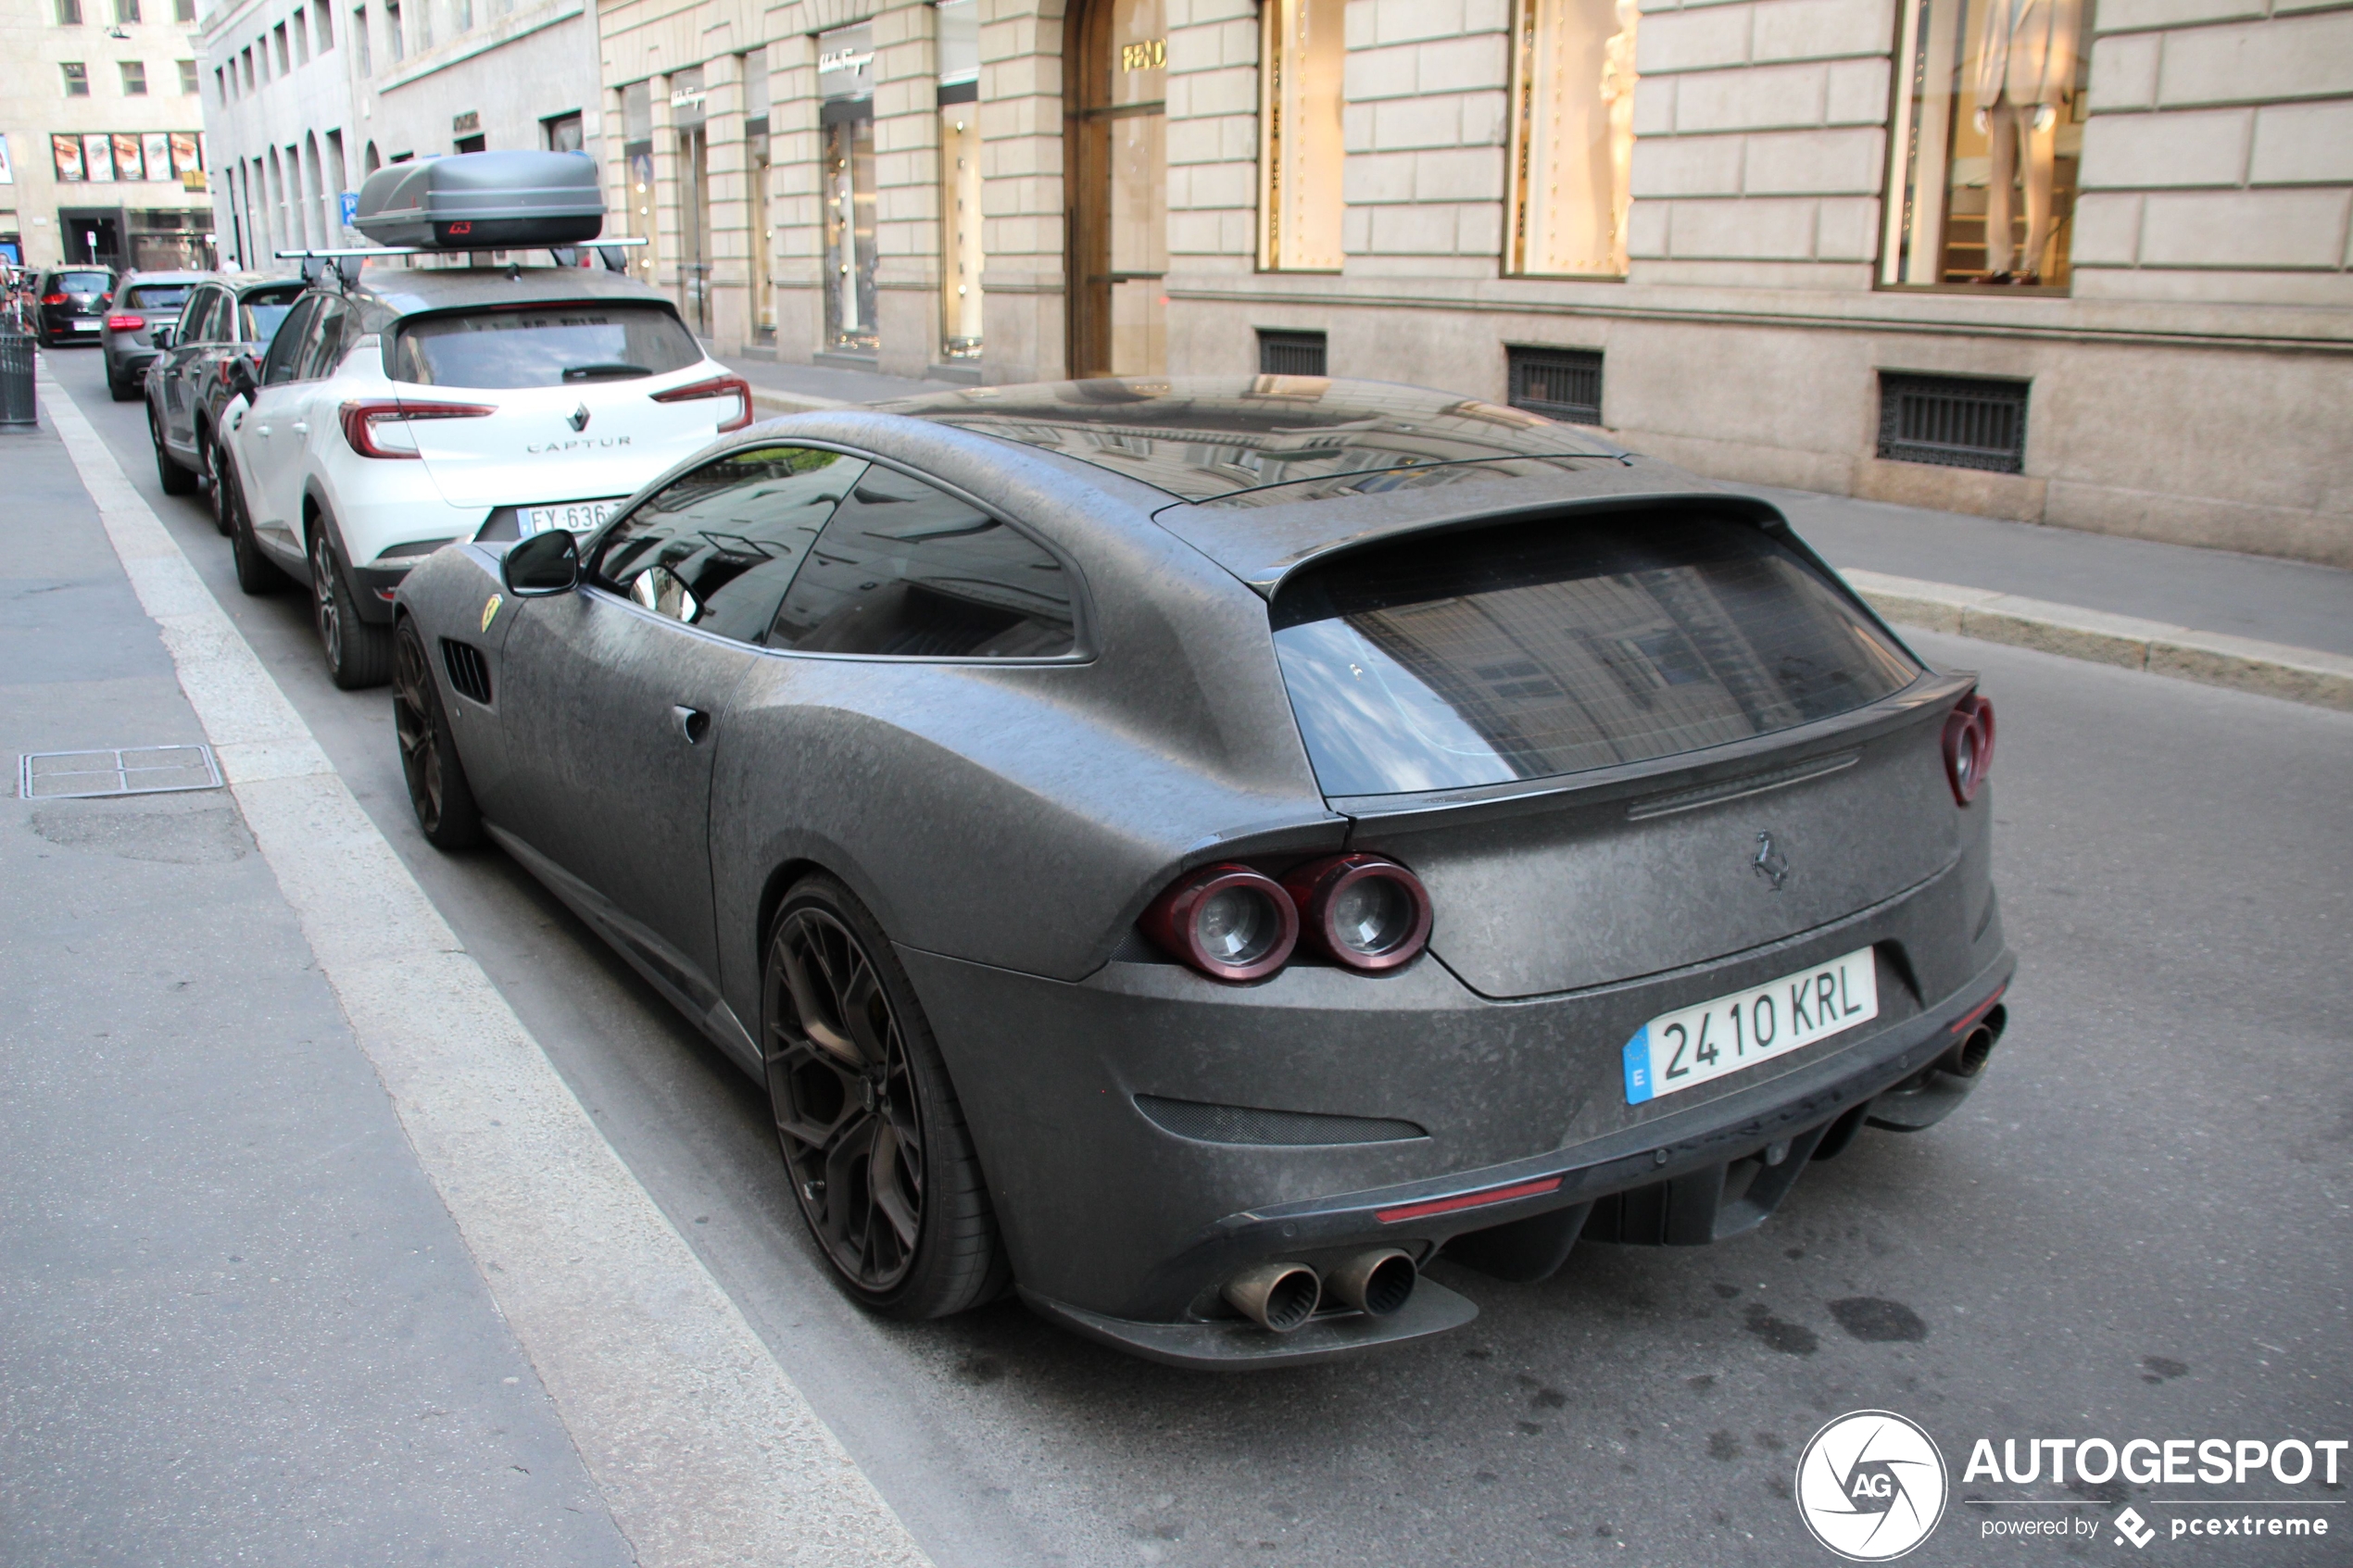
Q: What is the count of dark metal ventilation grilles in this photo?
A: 3